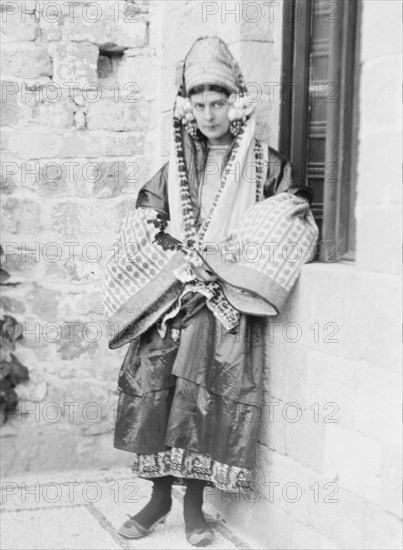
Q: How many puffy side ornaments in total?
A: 2